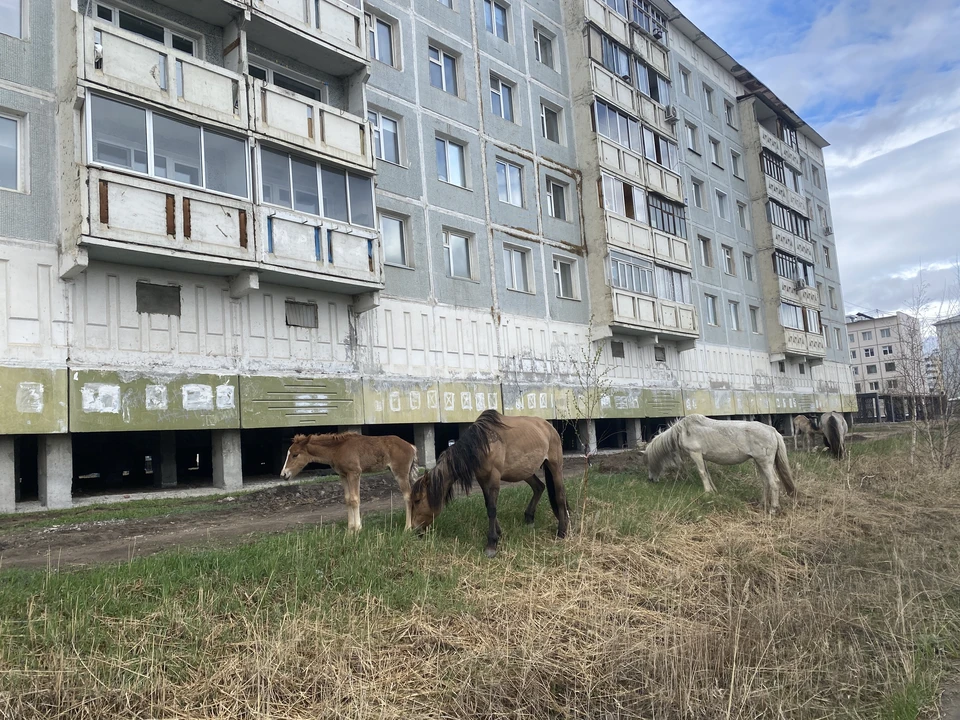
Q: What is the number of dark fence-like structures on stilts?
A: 1